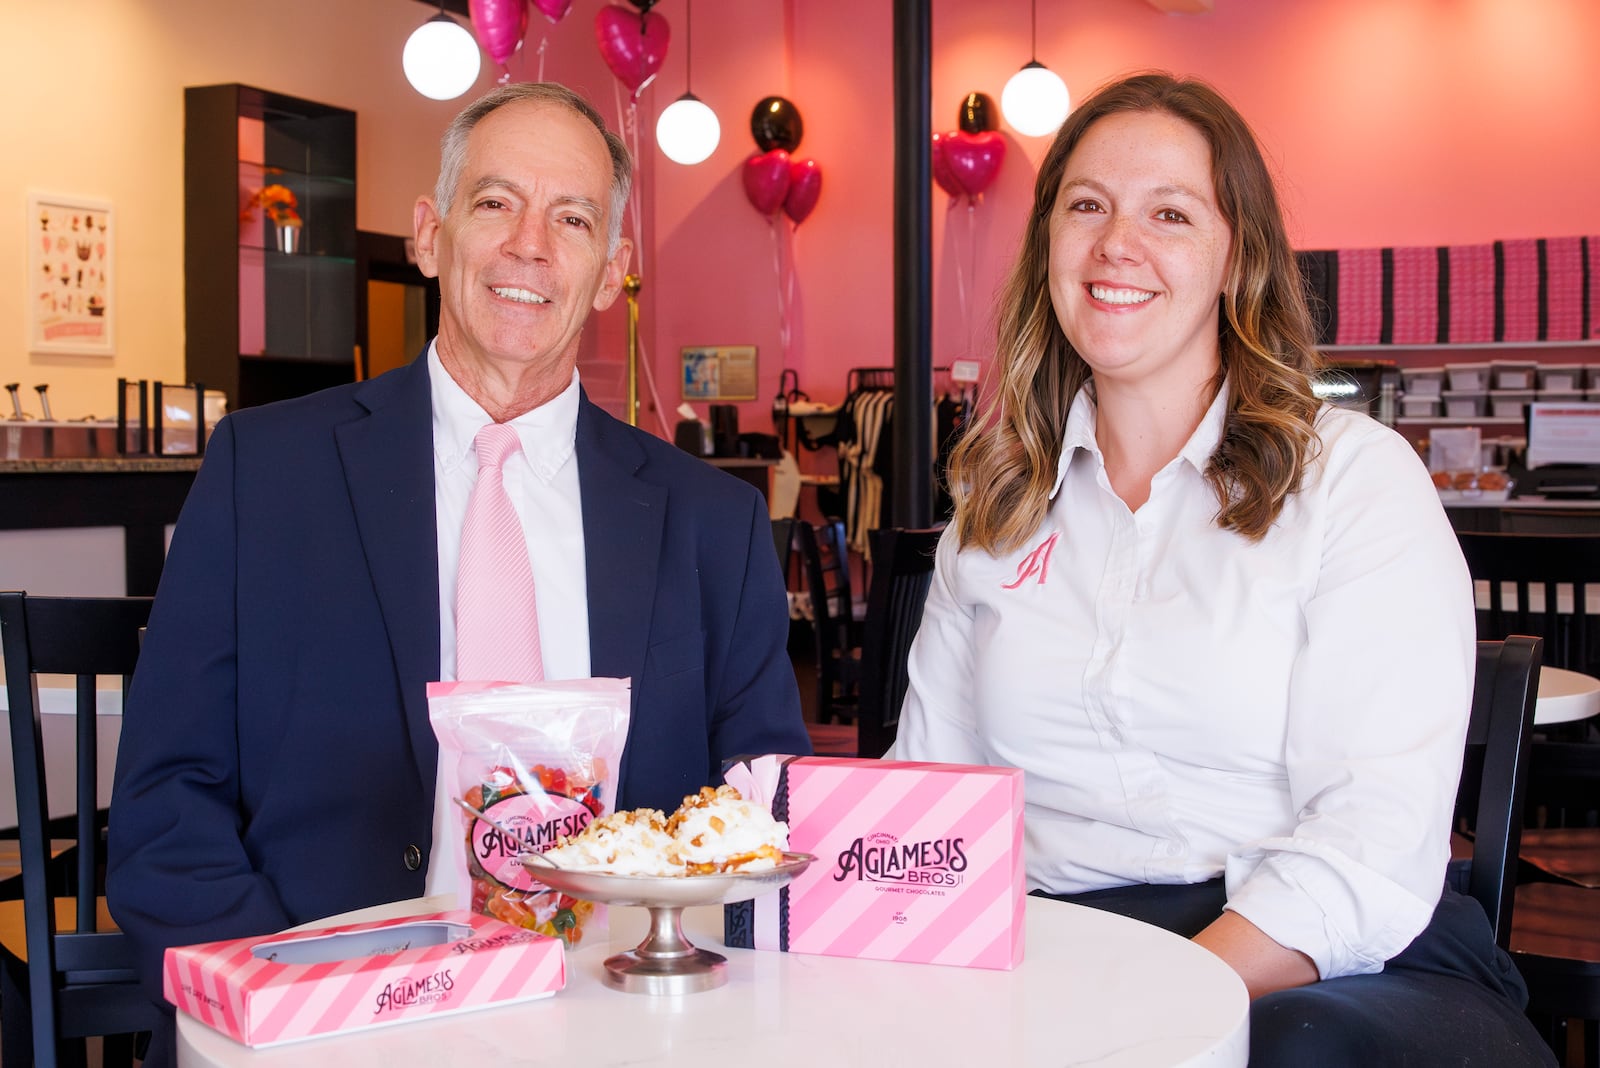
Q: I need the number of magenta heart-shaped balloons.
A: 7